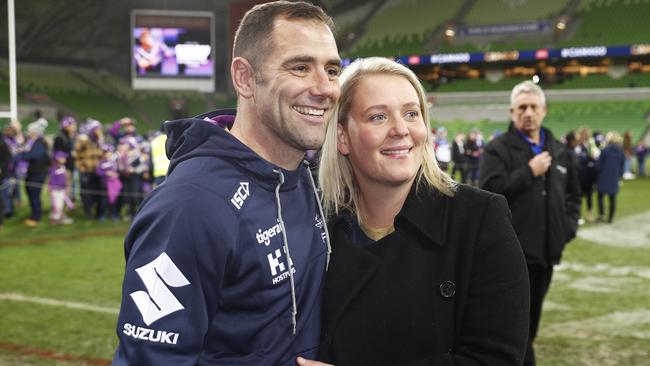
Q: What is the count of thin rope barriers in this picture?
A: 1